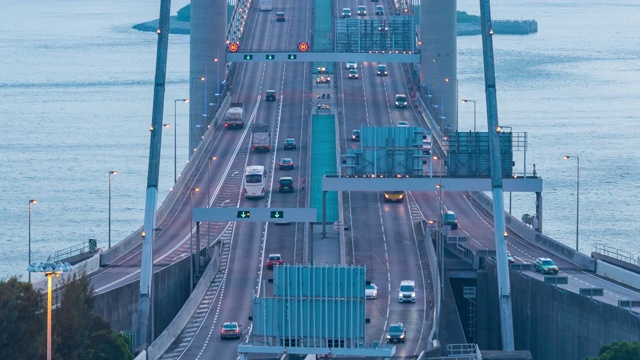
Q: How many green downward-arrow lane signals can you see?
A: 5